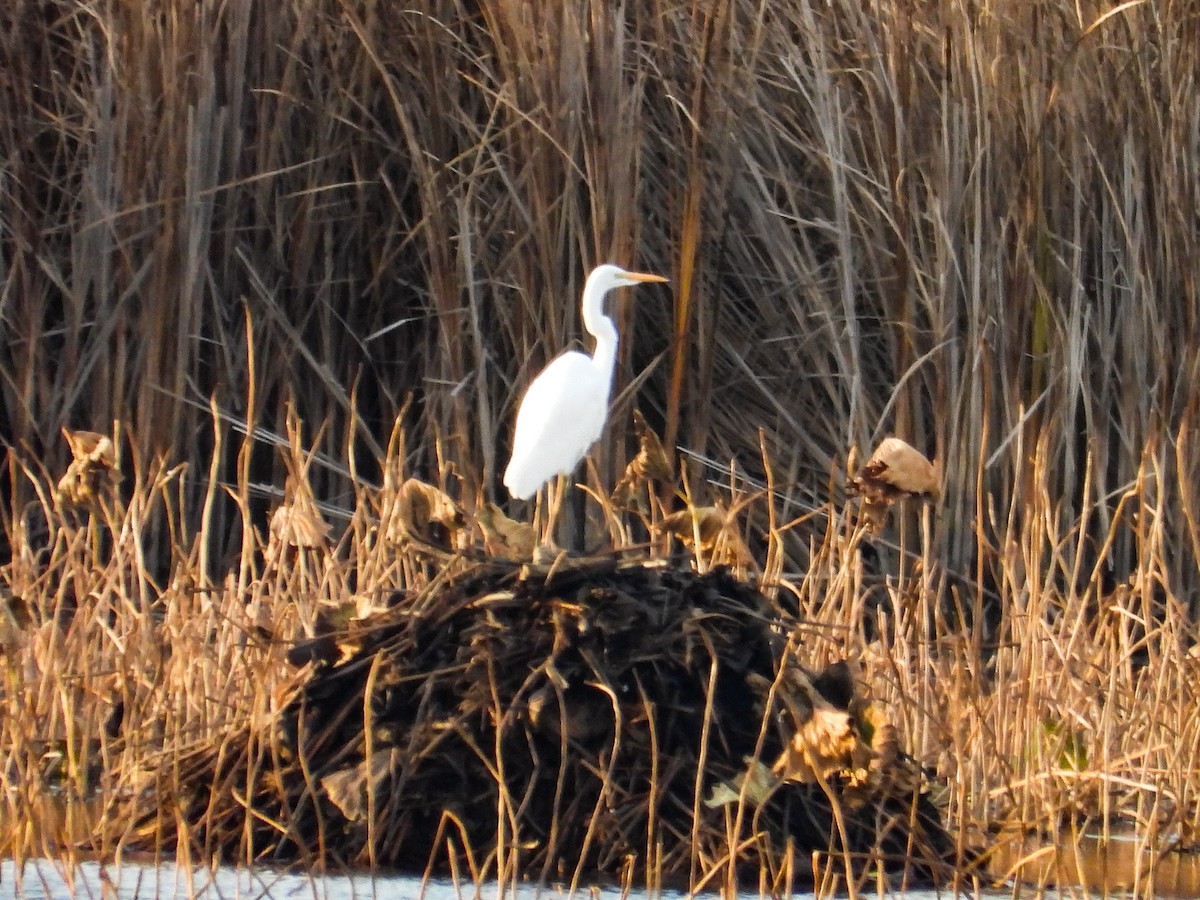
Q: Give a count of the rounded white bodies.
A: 1